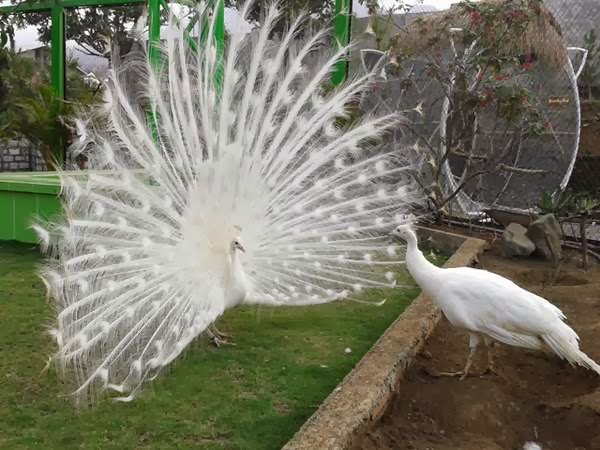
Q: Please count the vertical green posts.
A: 4